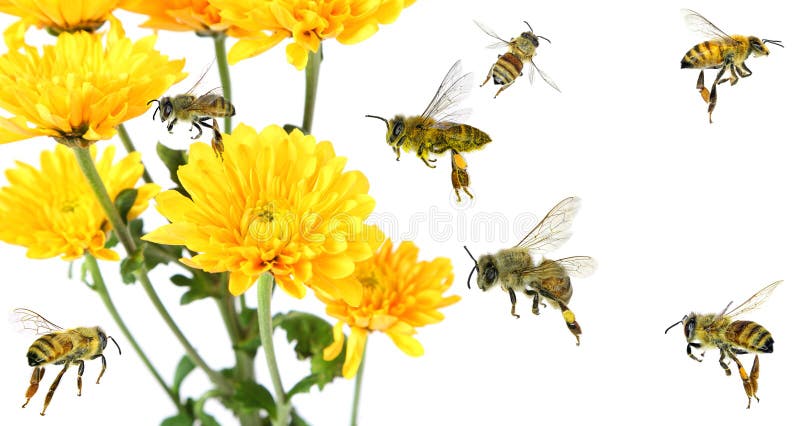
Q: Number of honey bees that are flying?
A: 7